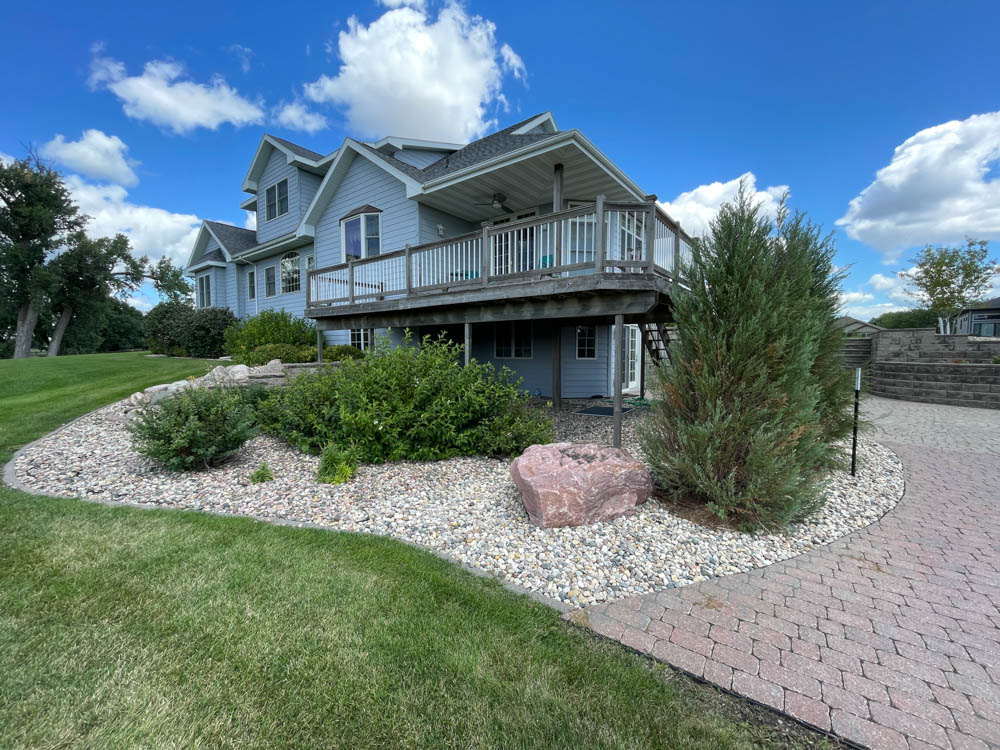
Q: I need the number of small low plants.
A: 2